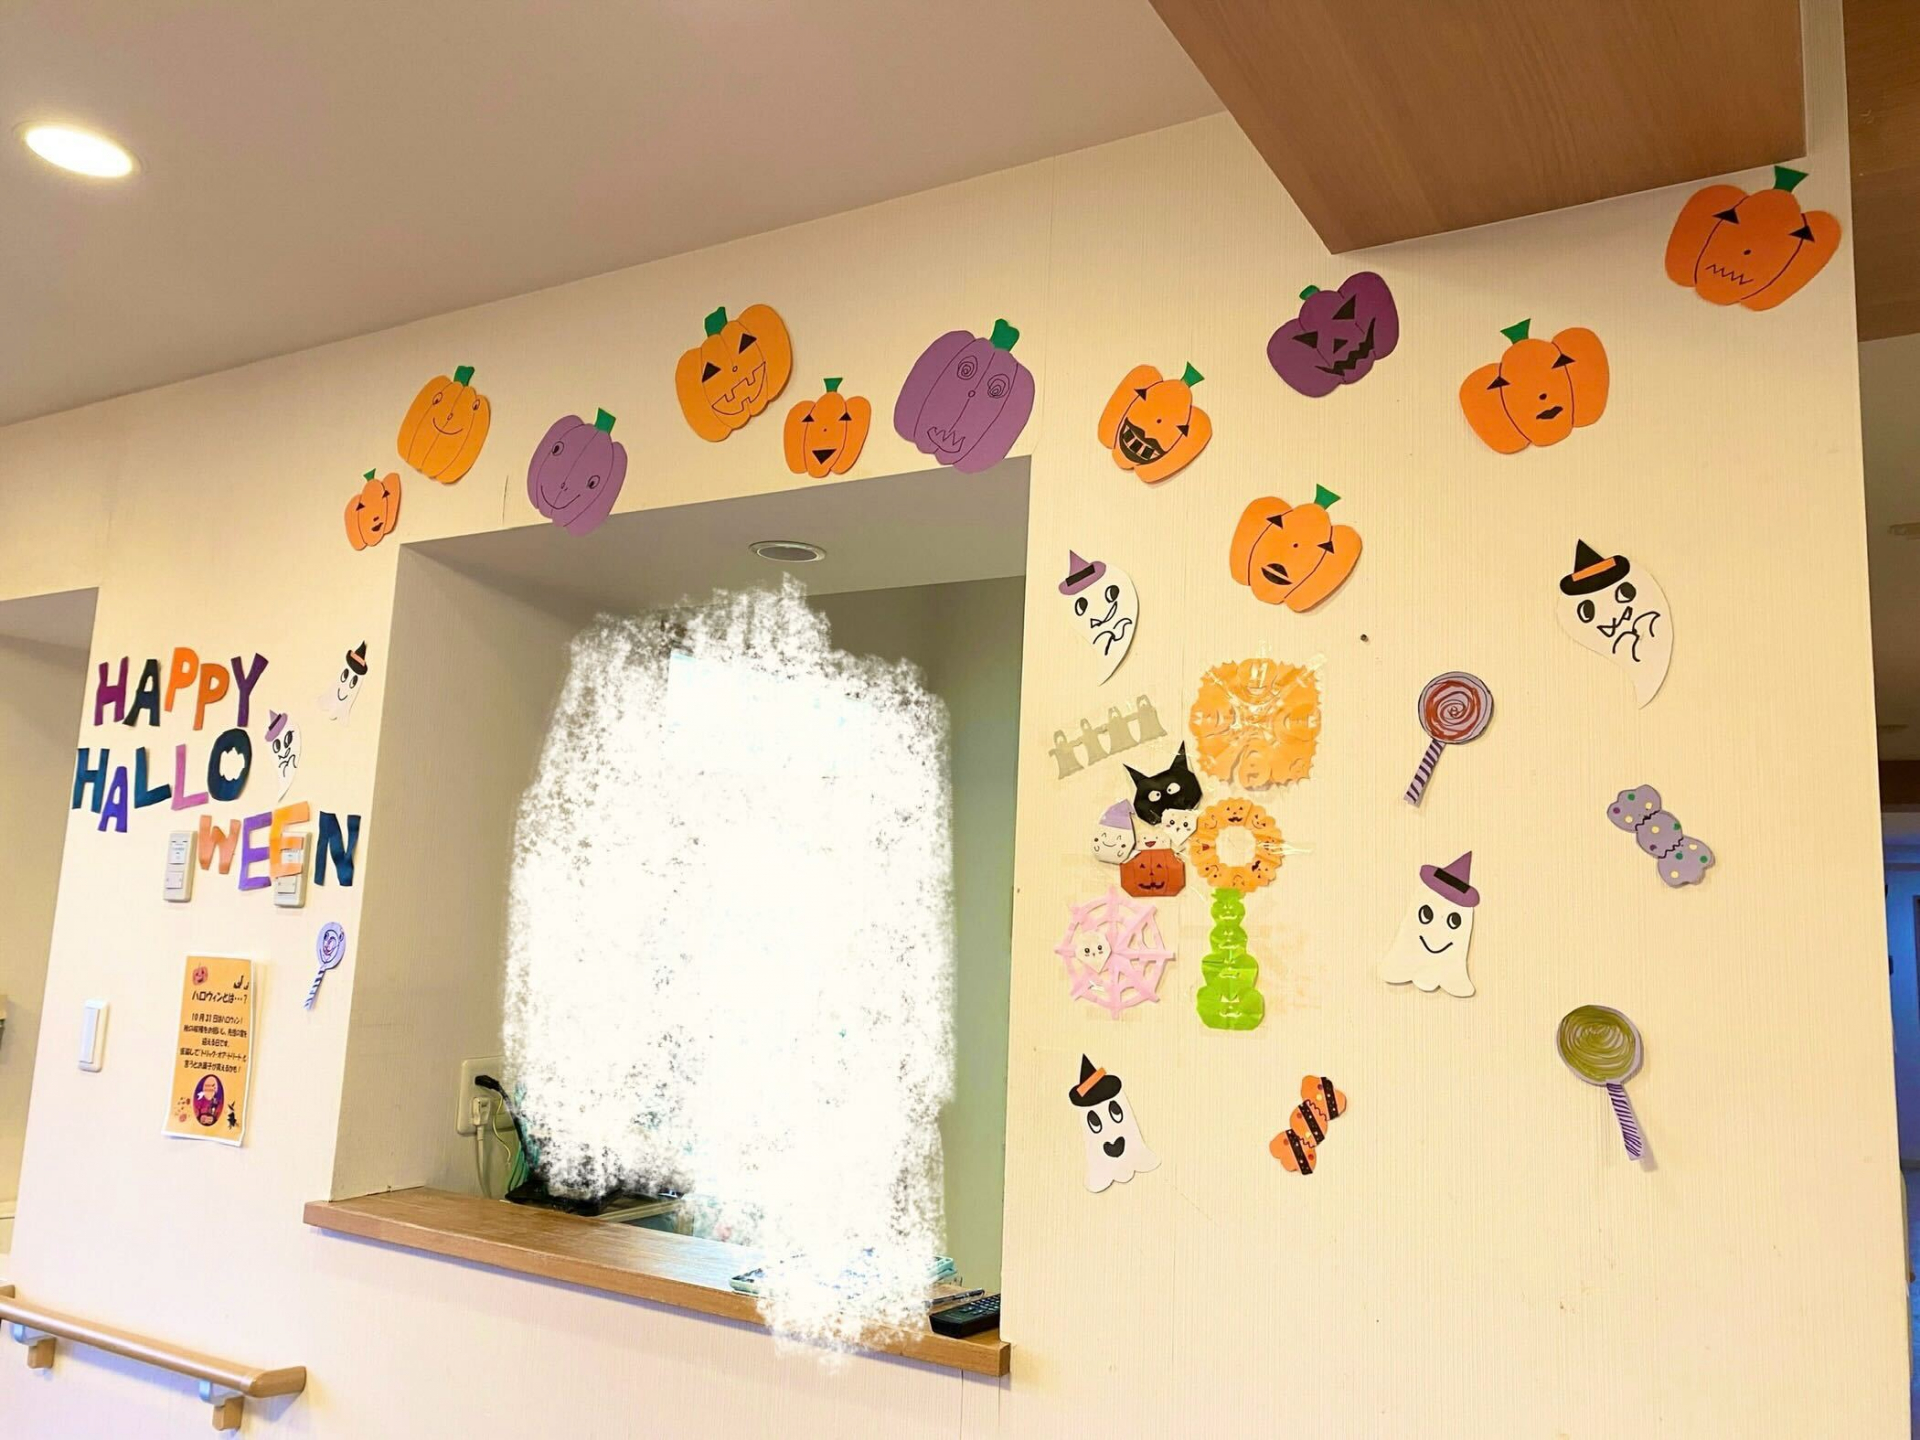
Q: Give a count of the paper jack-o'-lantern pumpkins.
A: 12